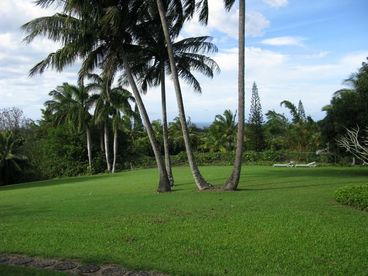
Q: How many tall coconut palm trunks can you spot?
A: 4